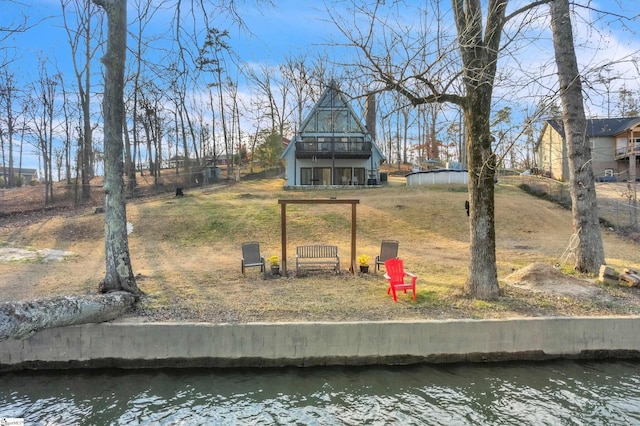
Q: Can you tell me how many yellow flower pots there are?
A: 2